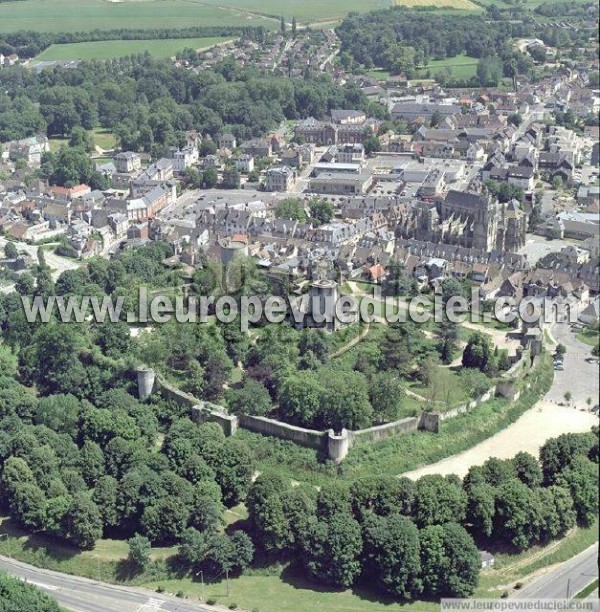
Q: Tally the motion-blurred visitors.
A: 0